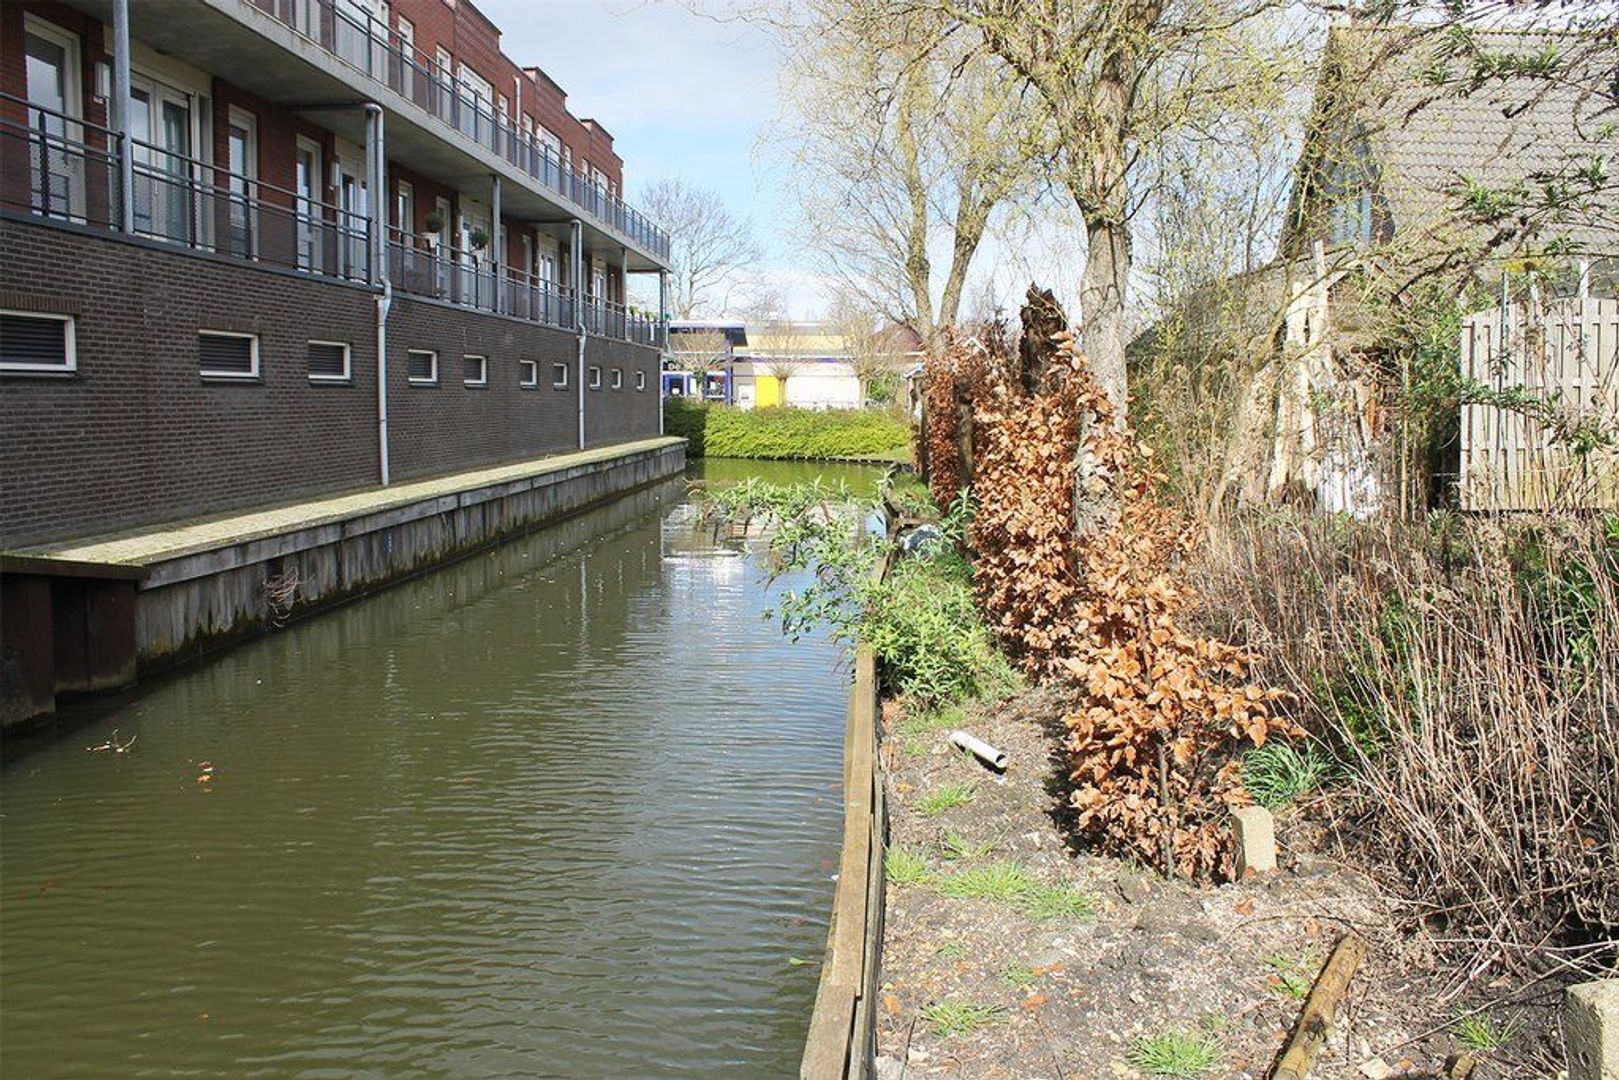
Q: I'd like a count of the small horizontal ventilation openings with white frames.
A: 10